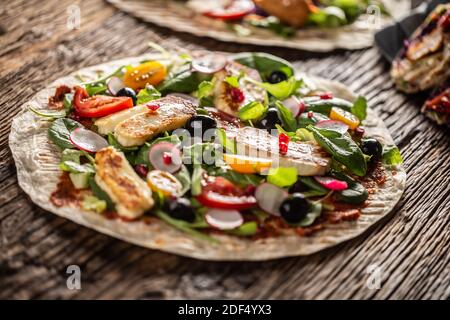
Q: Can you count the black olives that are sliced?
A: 0